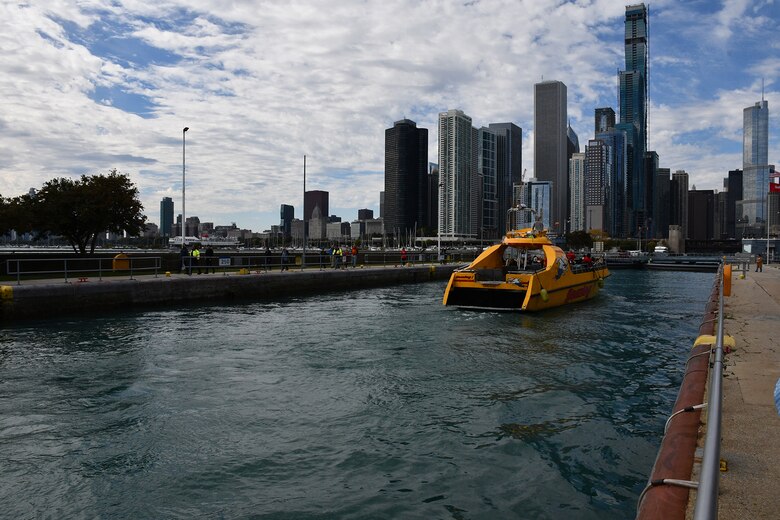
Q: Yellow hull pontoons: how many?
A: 2